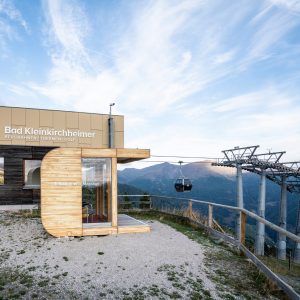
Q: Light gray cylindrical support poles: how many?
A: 4